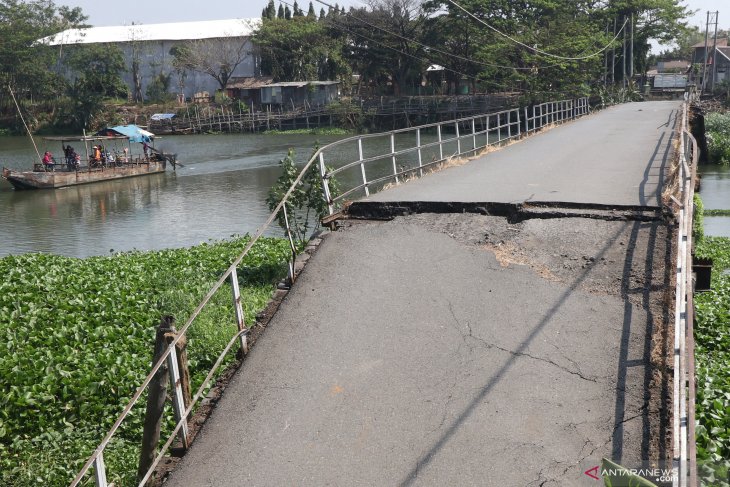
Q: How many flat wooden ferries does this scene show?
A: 1